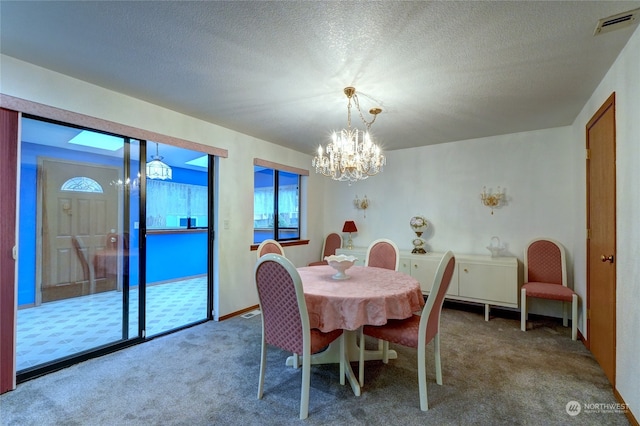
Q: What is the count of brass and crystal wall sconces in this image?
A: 2